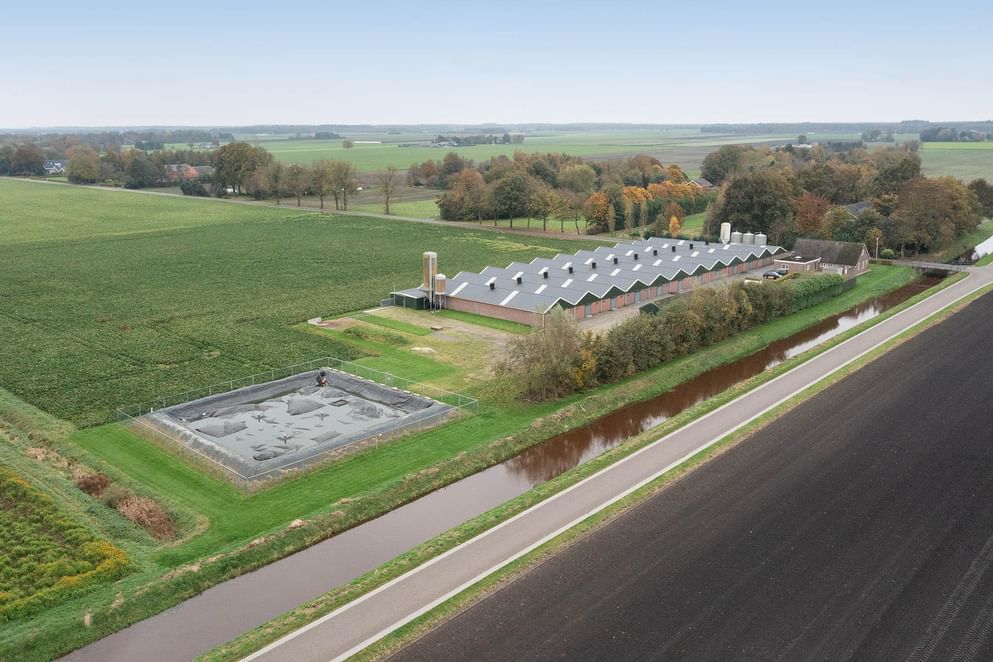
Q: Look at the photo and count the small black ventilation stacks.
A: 11